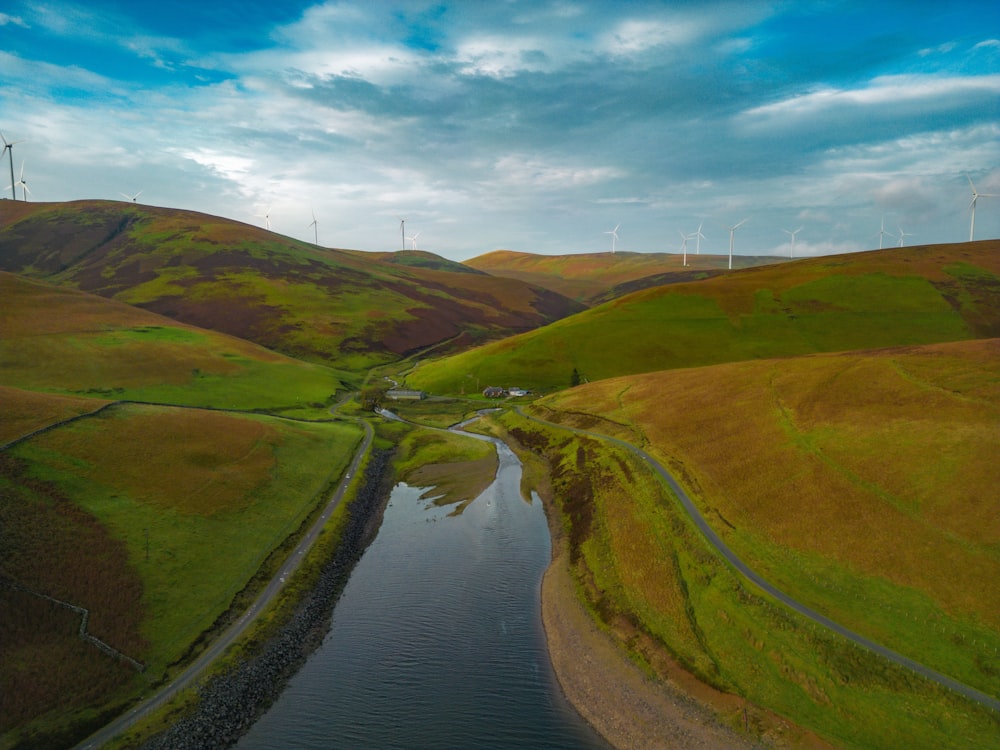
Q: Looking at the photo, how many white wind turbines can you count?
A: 15